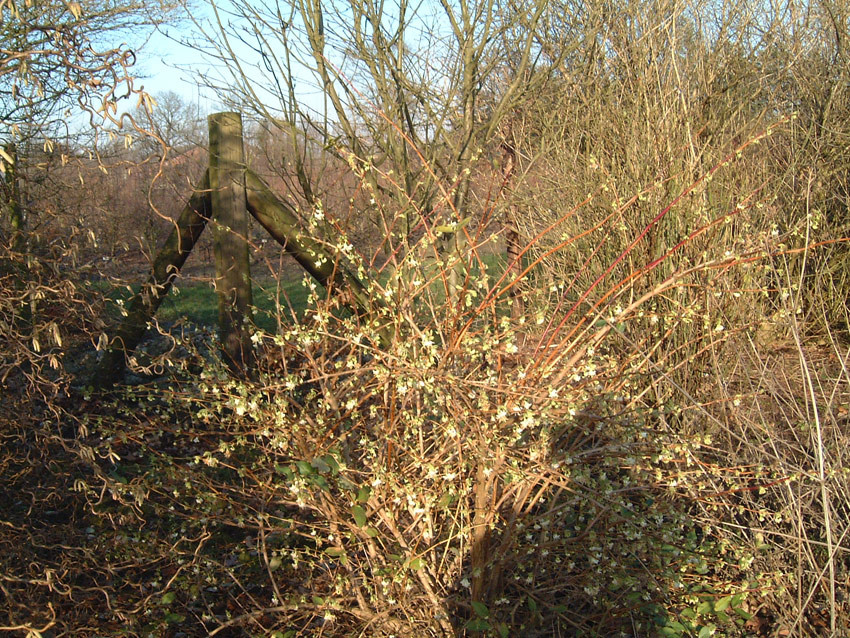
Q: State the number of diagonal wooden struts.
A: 2